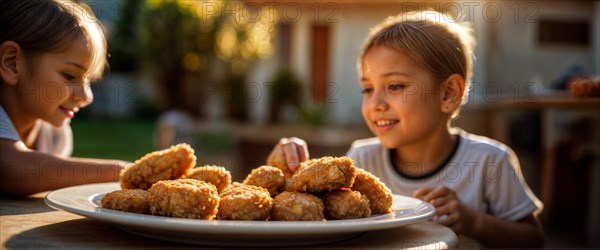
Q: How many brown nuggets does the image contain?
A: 10